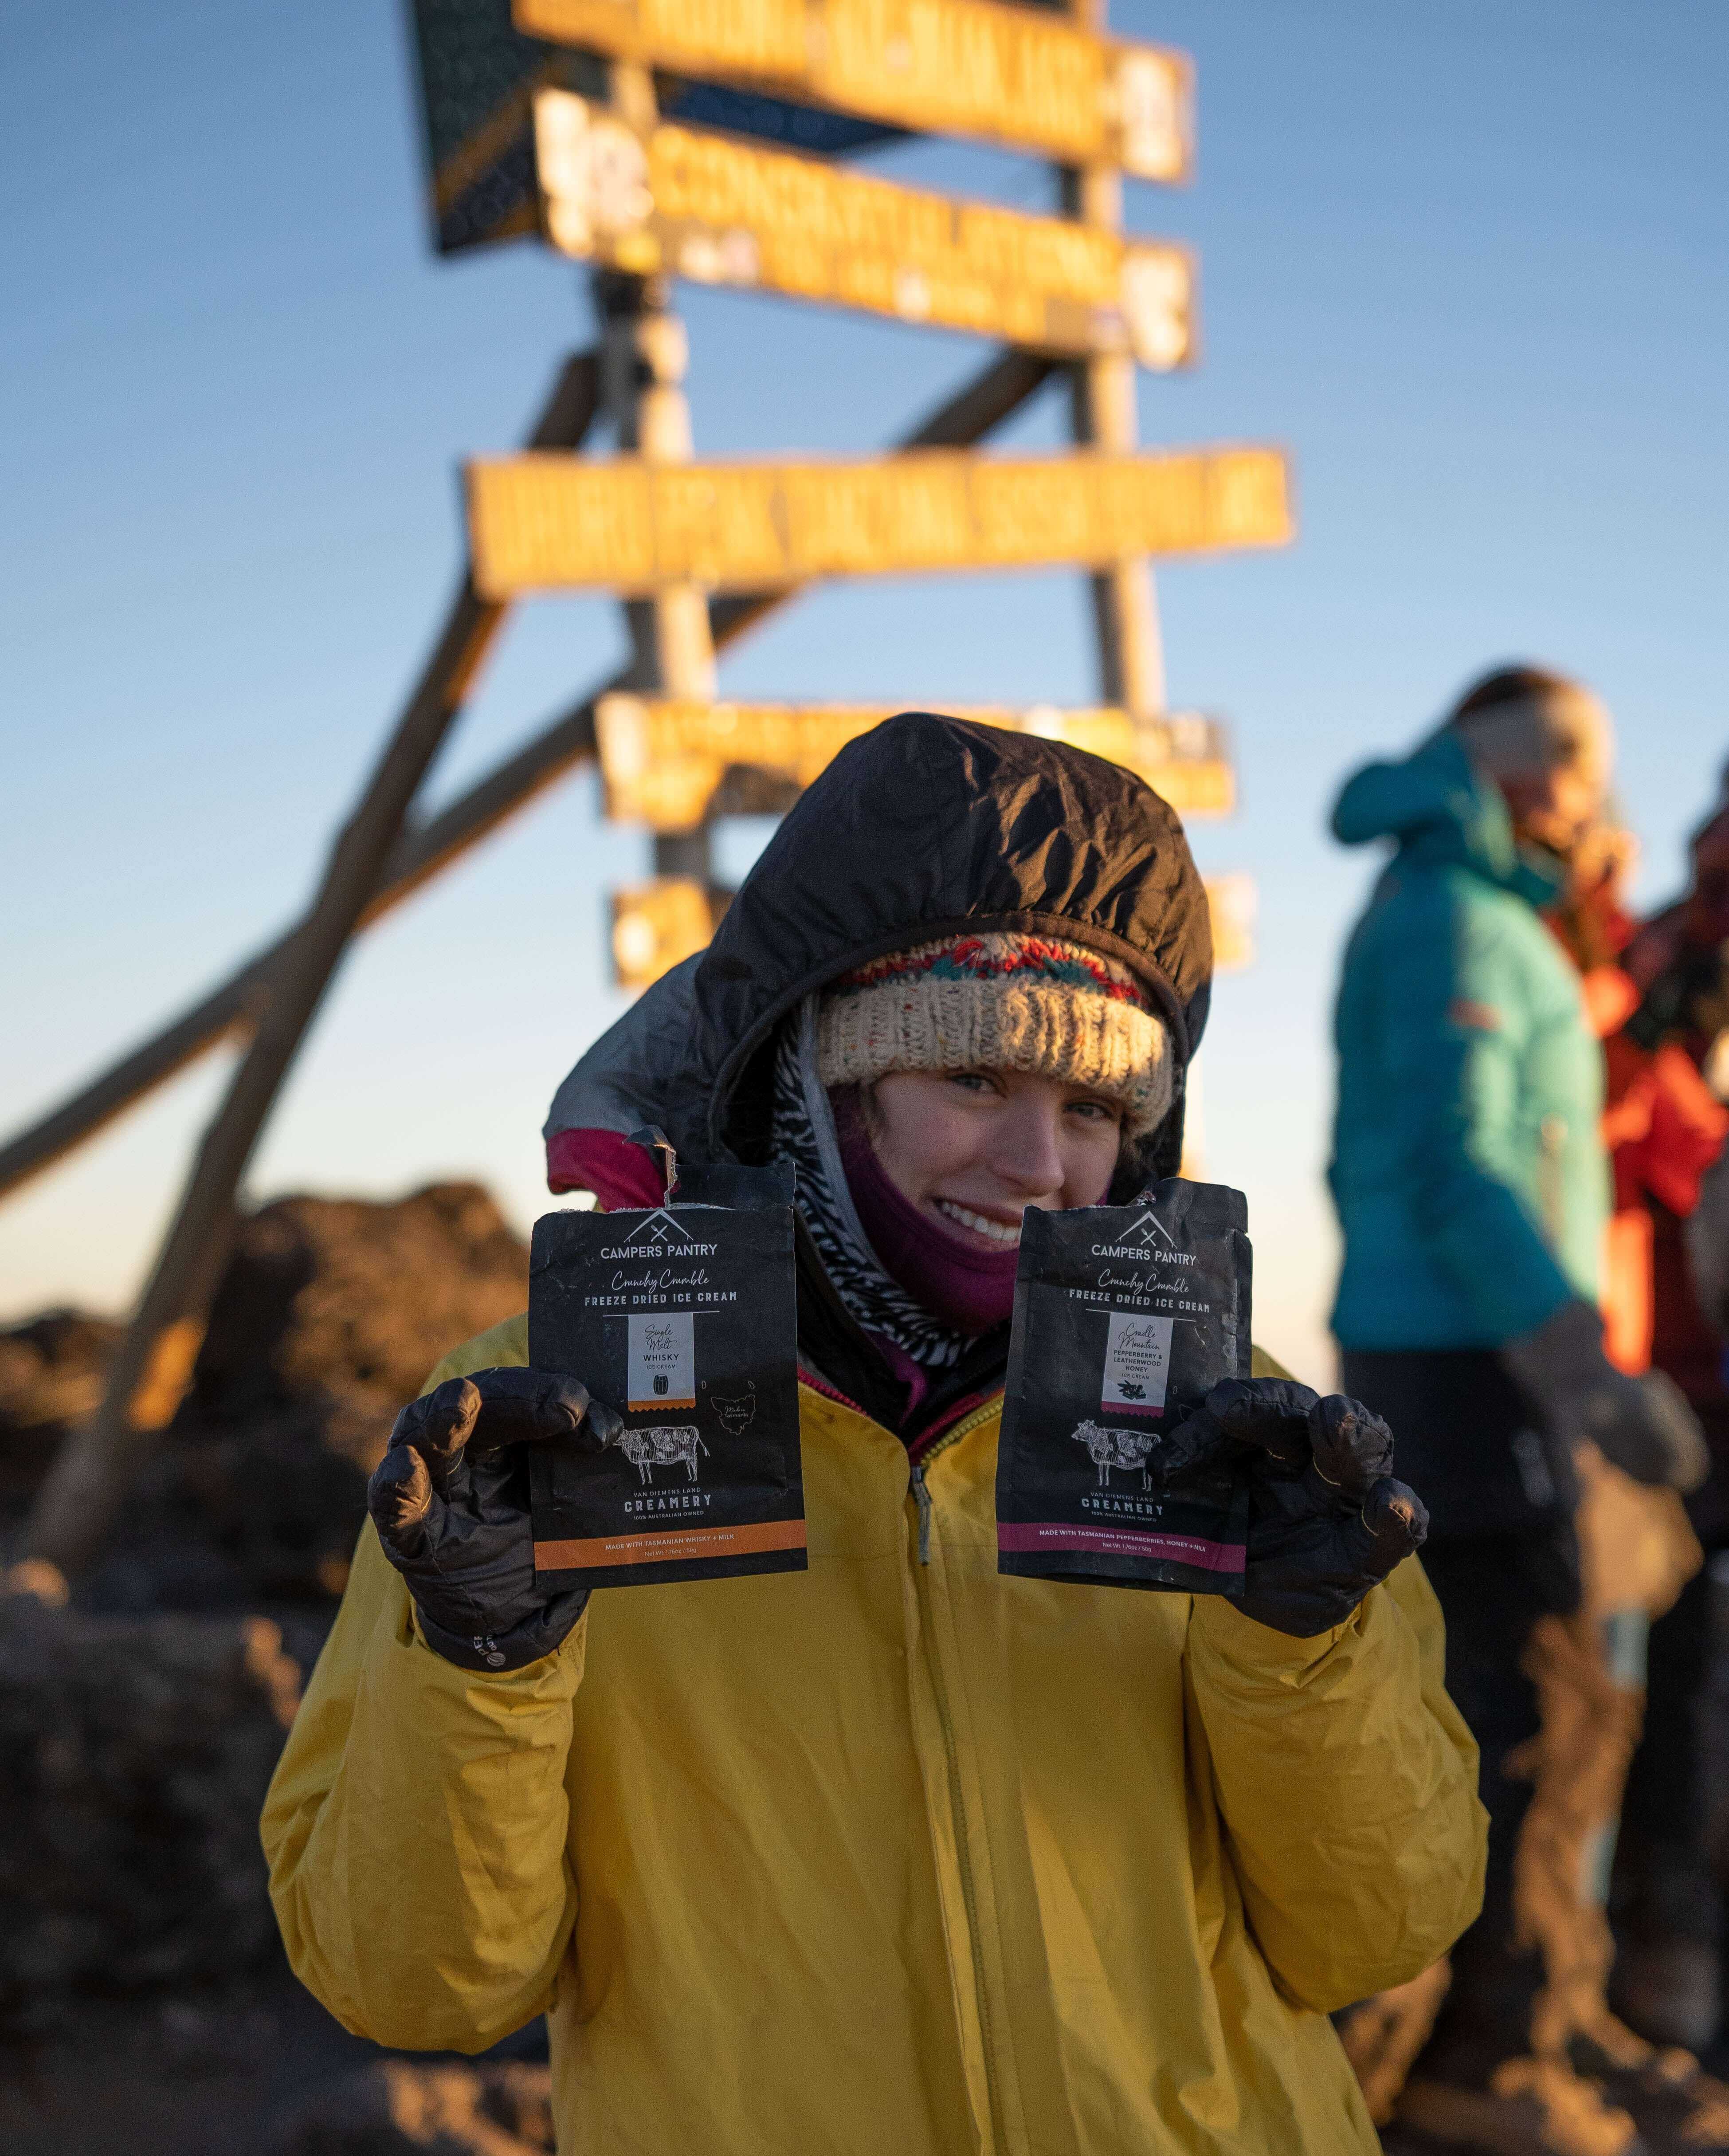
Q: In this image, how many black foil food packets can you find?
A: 2